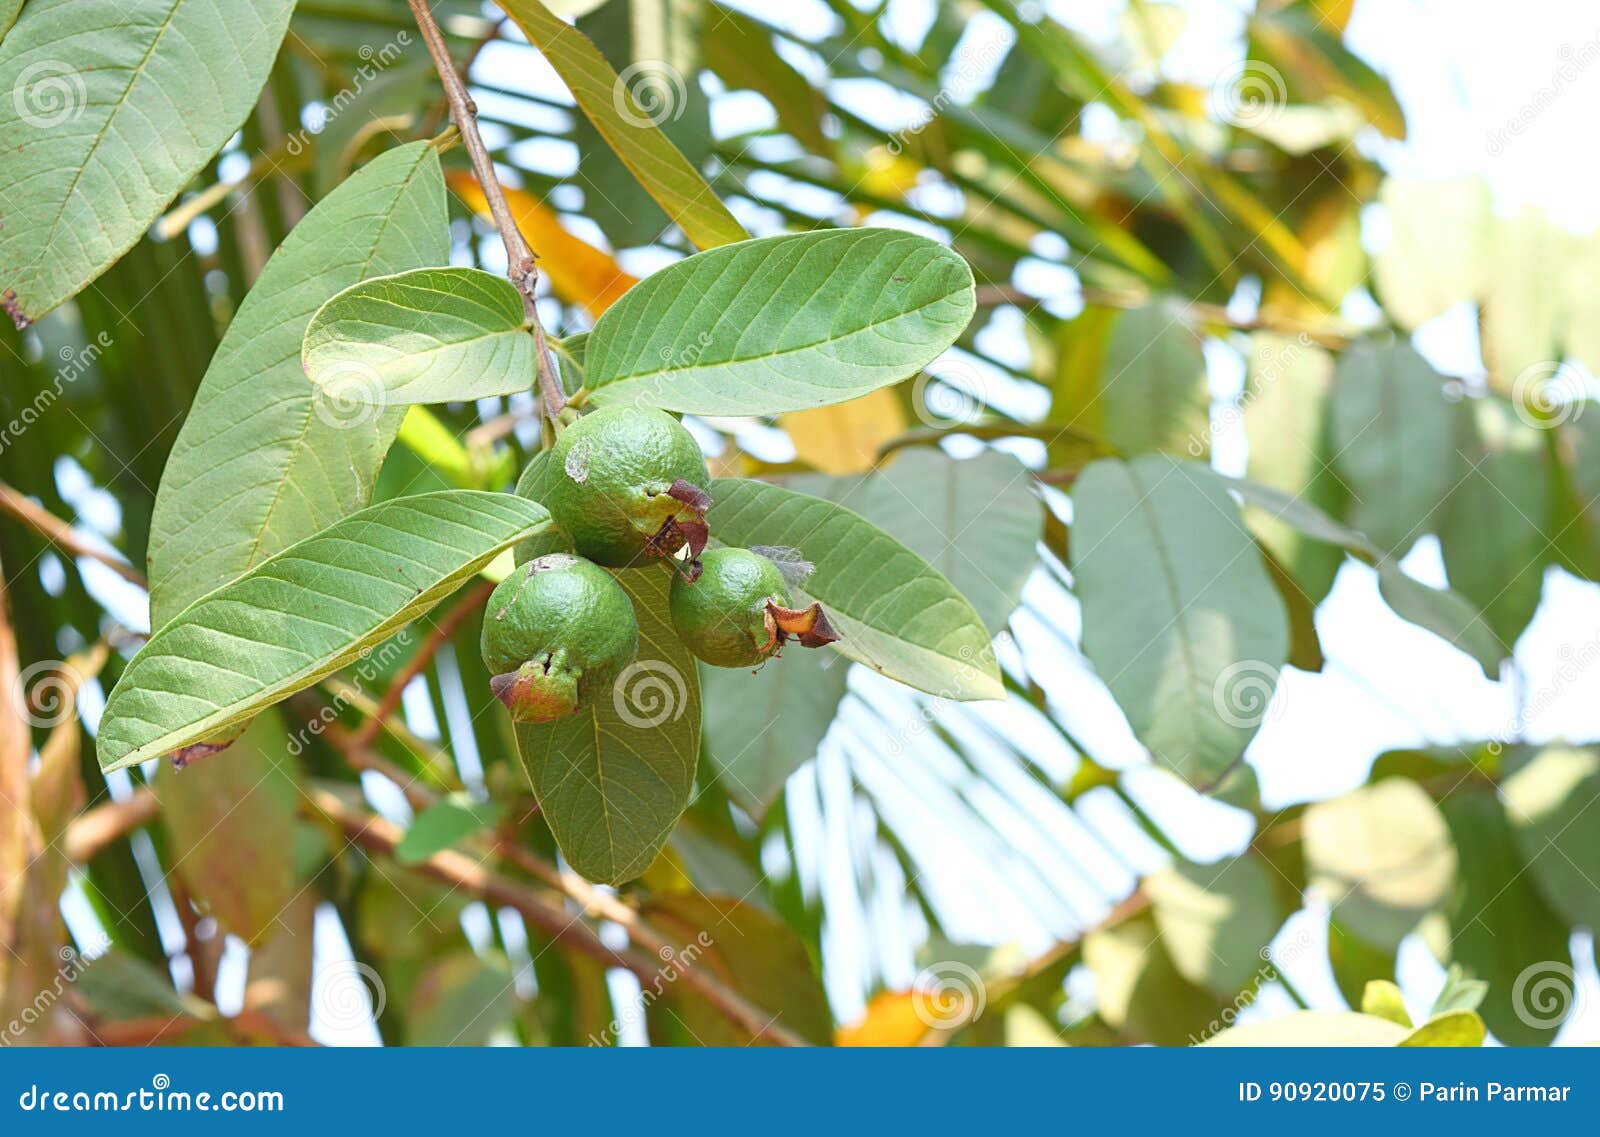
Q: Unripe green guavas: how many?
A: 3